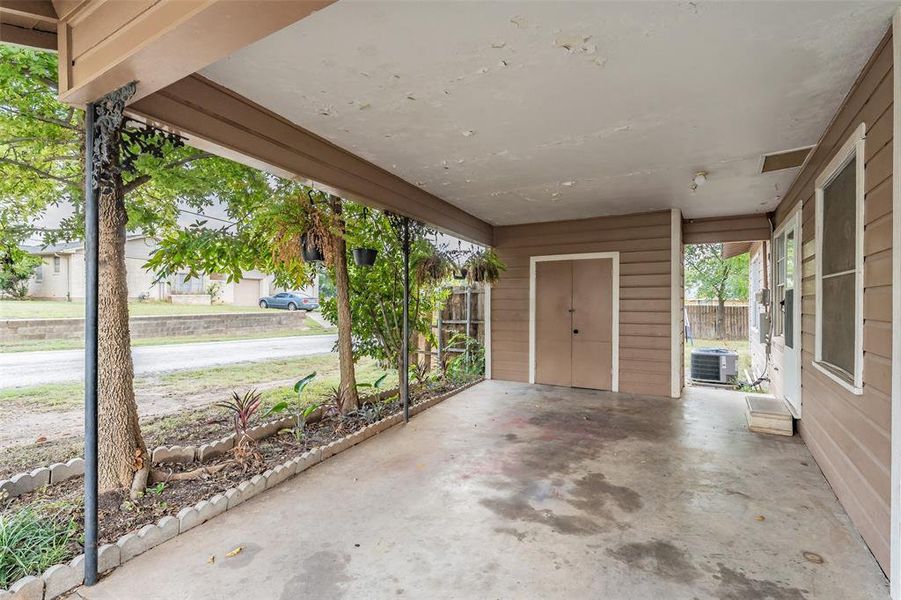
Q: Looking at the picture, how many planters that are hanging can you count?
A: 5